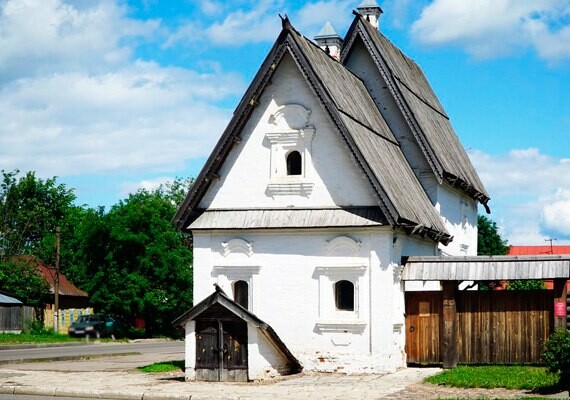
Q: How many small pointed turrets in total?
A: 2